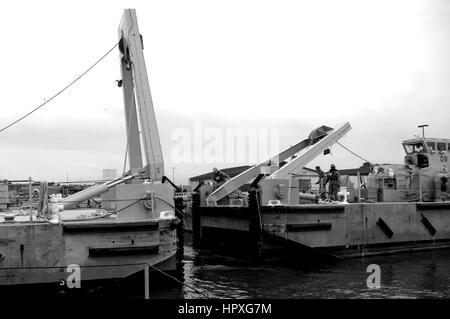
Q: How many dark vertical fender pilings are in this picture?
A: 3